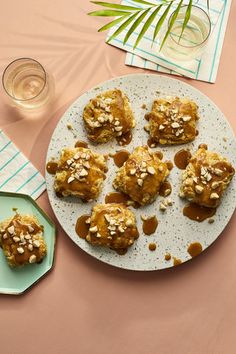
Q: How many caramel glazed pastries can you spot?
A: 7